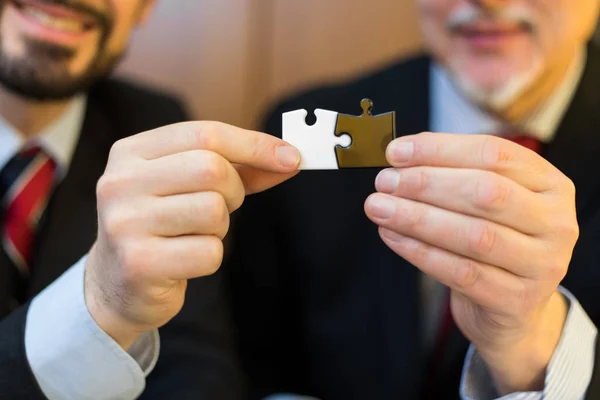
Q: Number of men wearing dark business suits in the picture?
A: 2